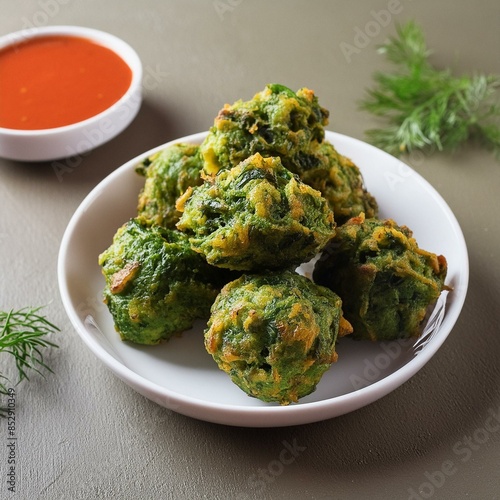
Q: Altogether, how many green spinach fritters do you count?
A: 7